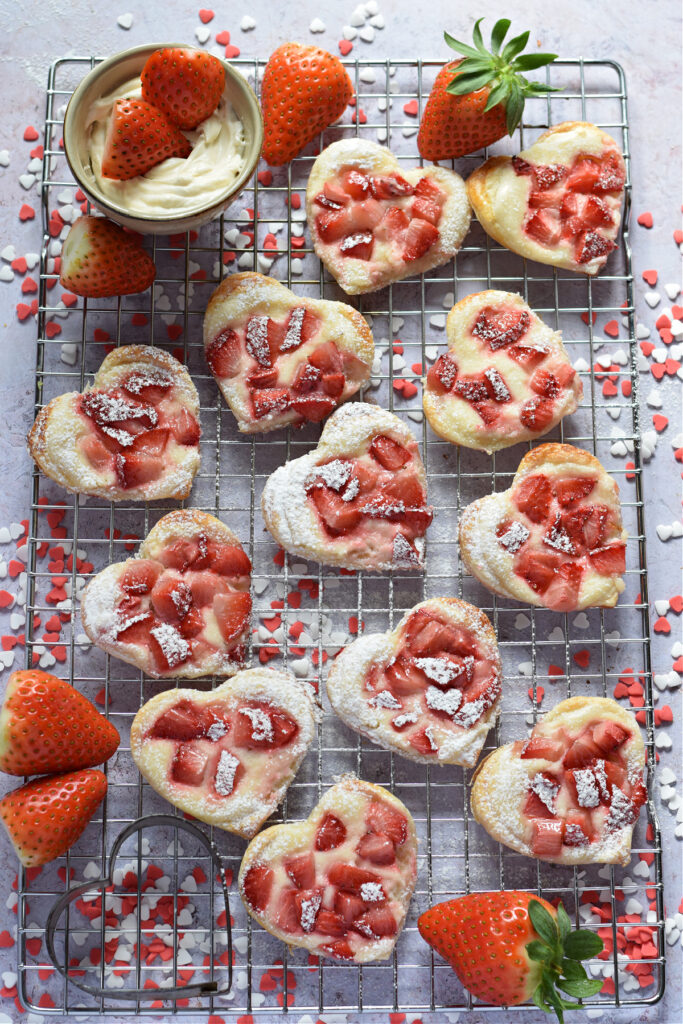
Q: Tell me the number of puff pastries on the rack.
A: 12